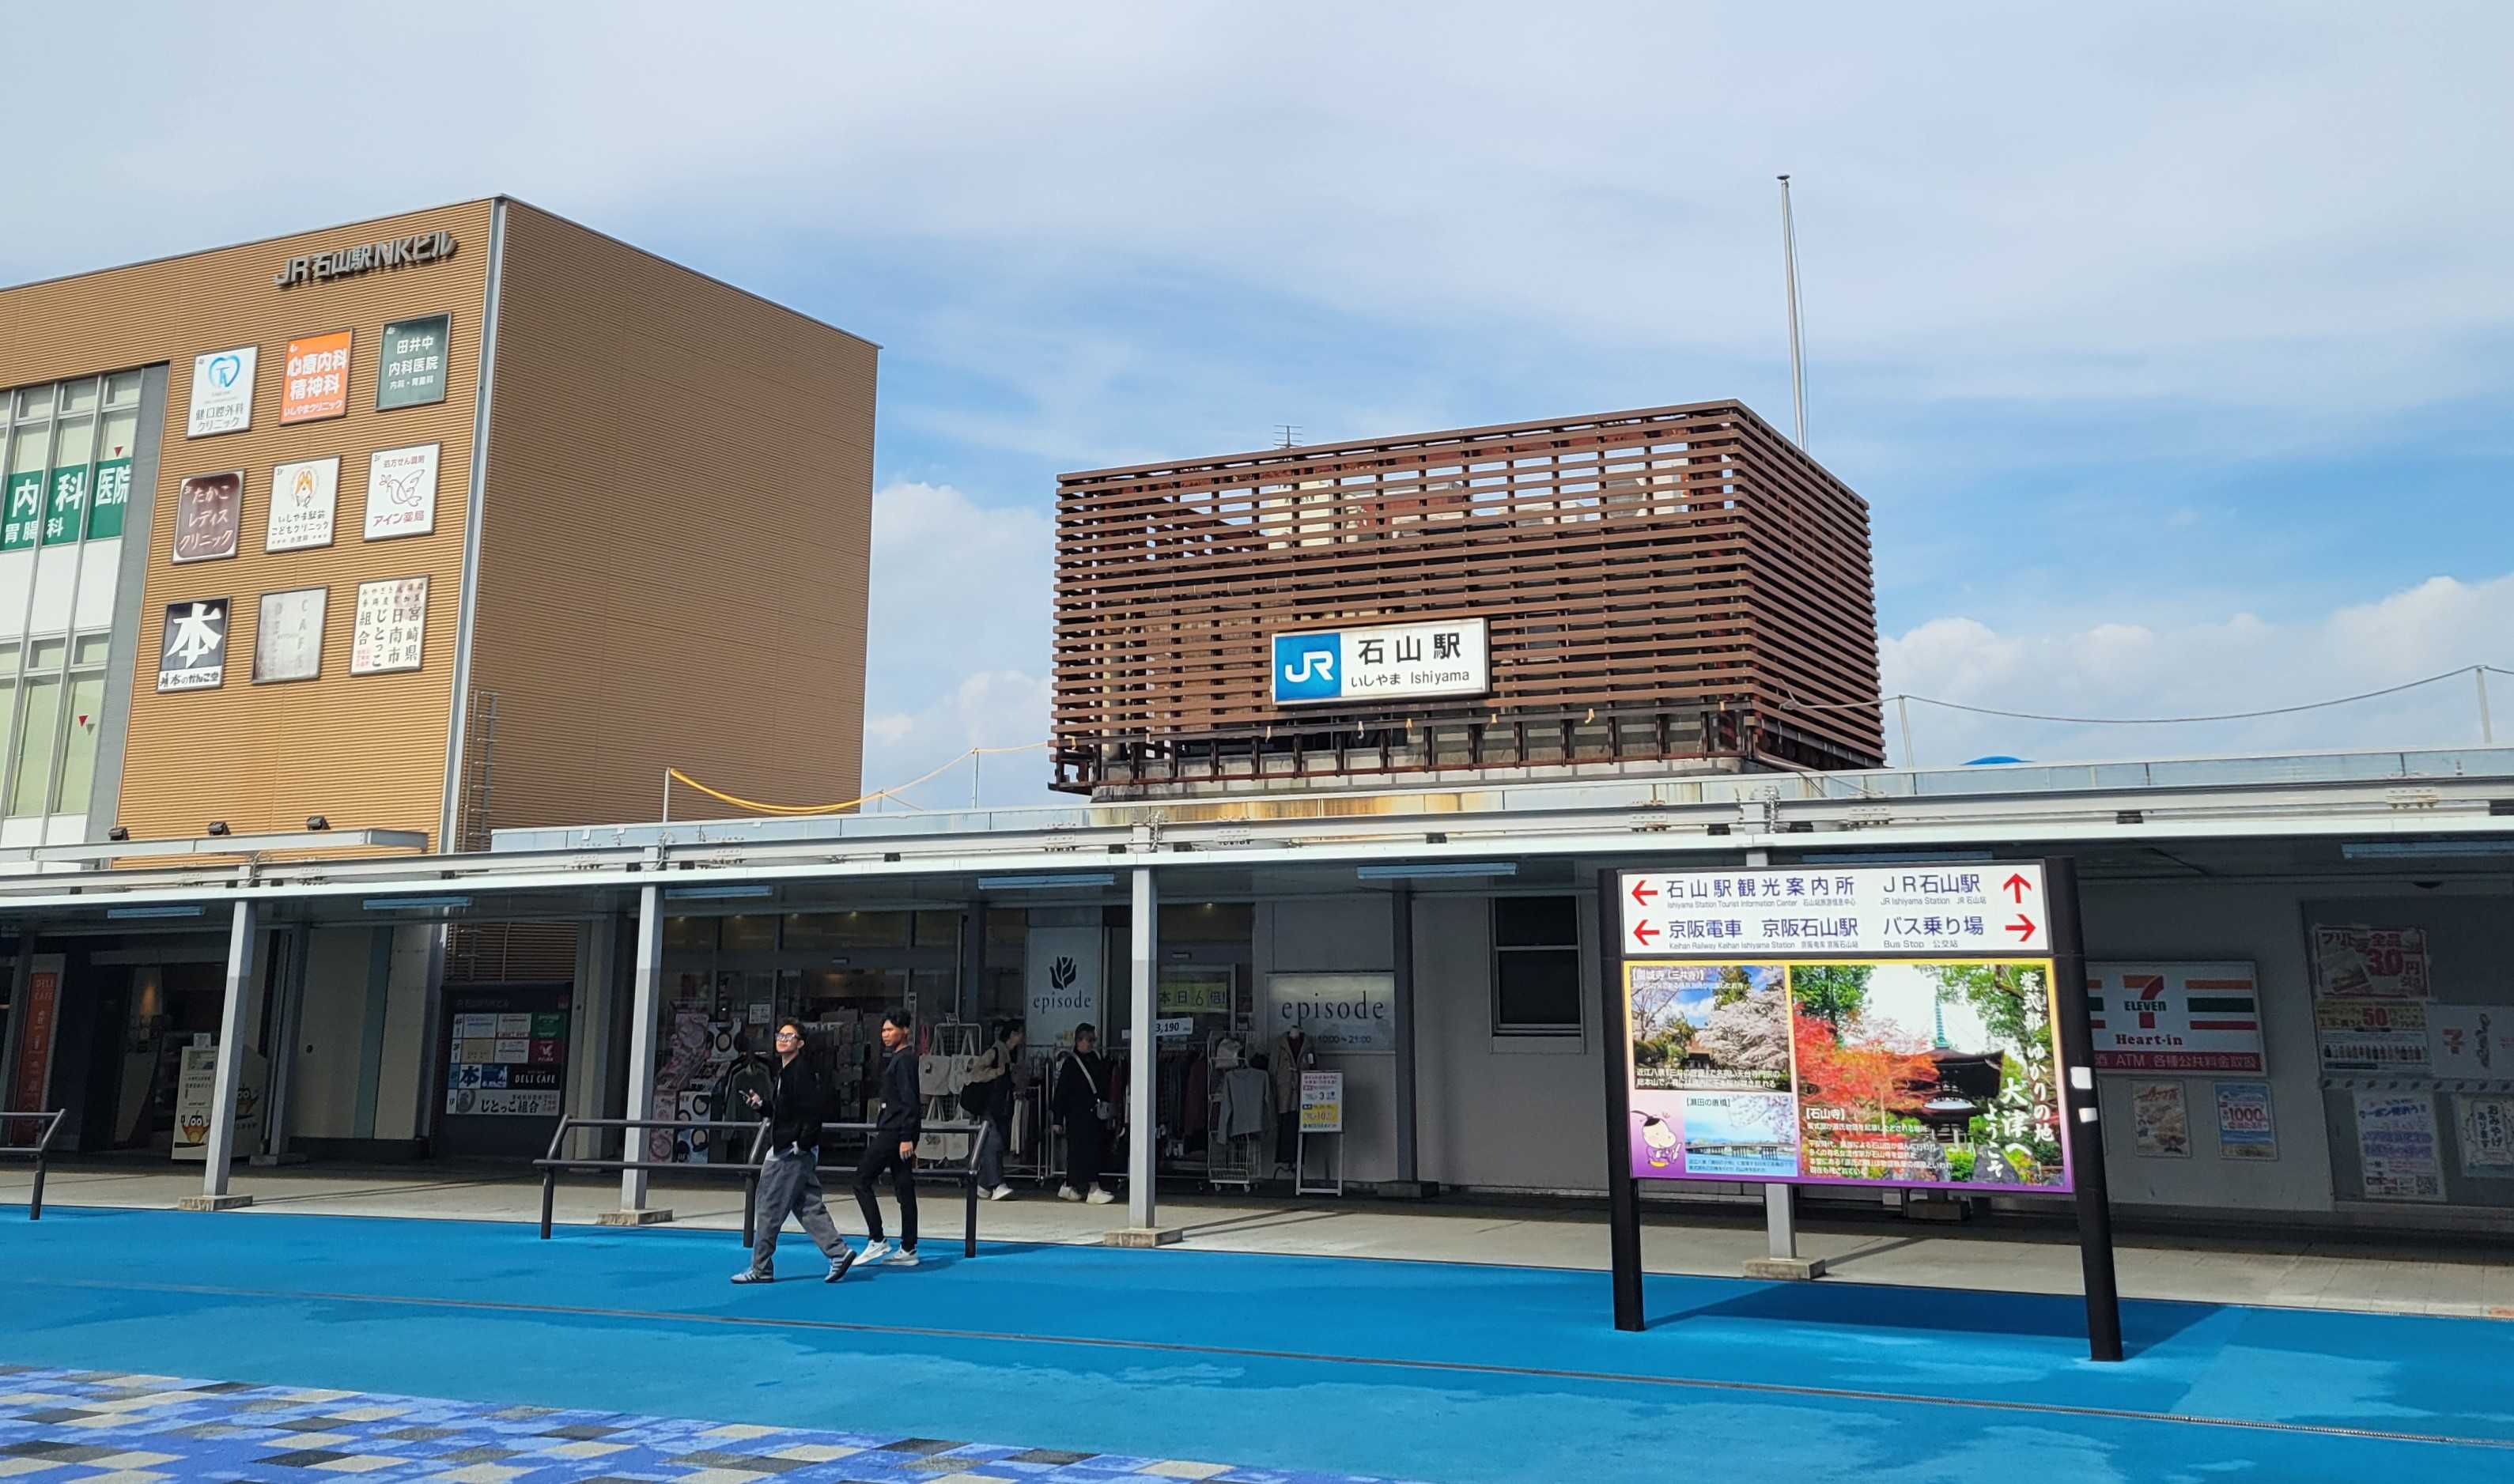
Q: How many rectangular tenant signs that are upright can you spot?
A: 9